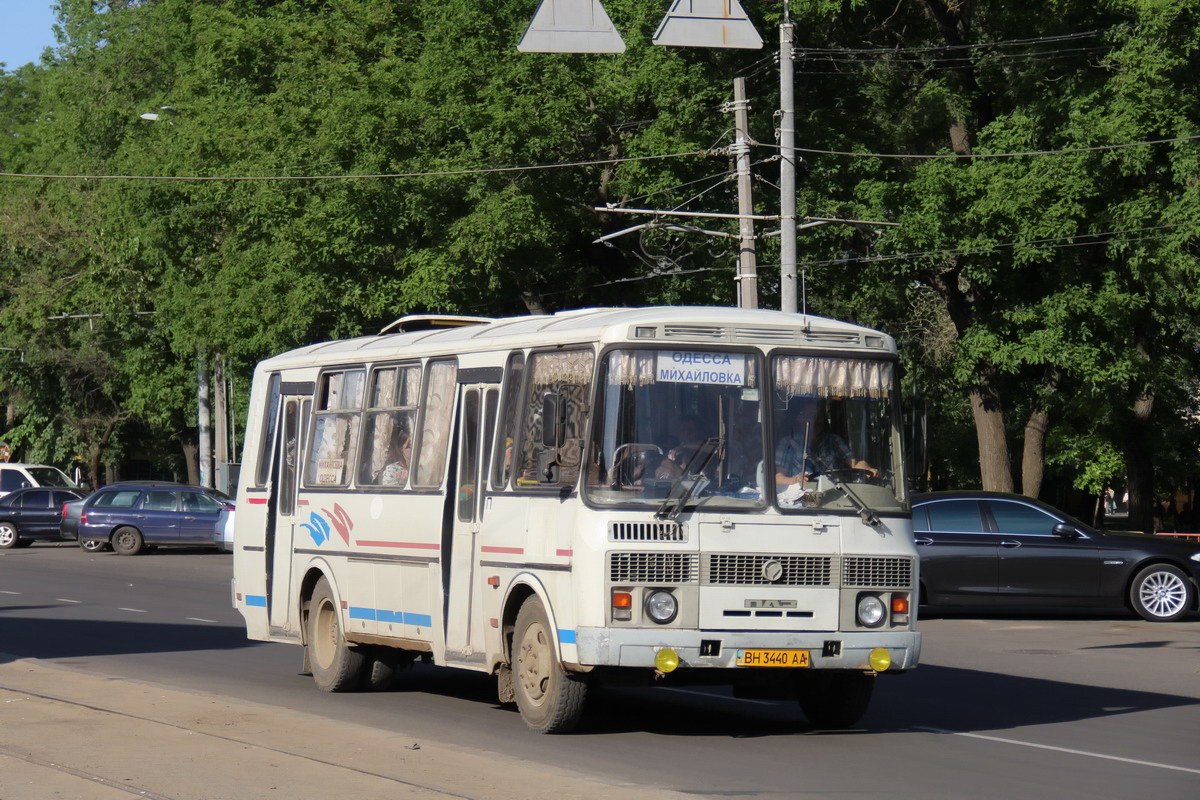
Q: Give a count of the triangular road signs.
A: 2